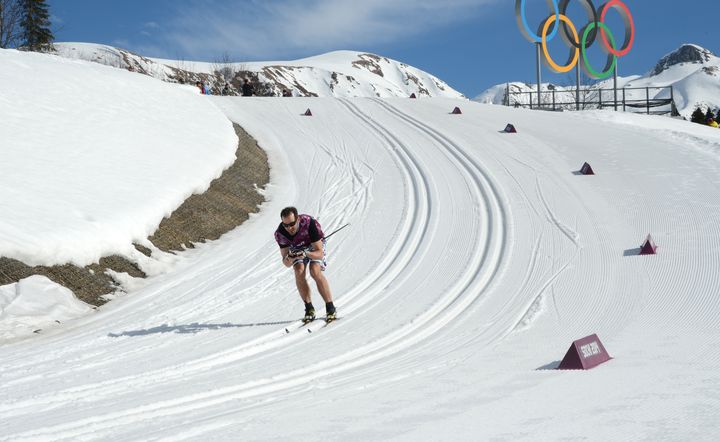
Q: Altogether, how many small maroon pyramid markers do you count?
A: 7